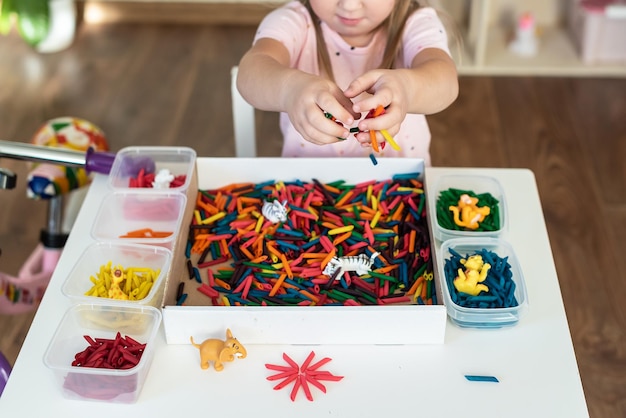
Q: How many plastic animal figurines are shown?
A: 7